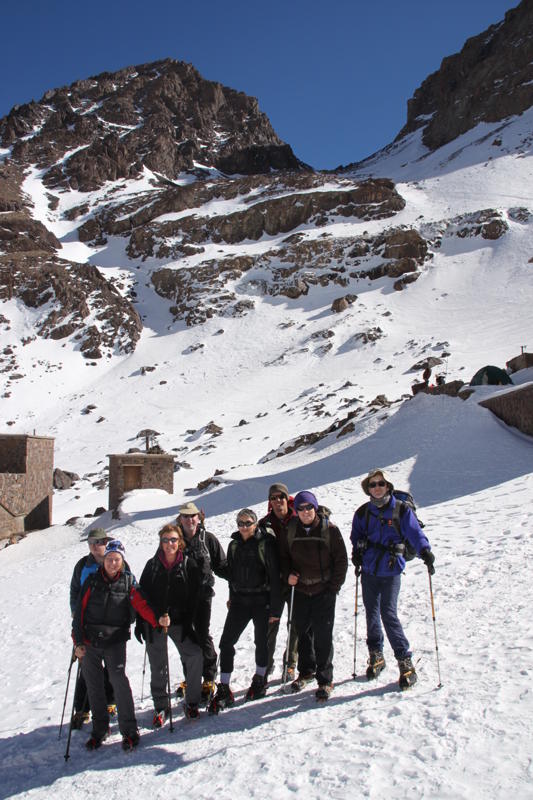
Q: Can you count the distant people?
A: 2